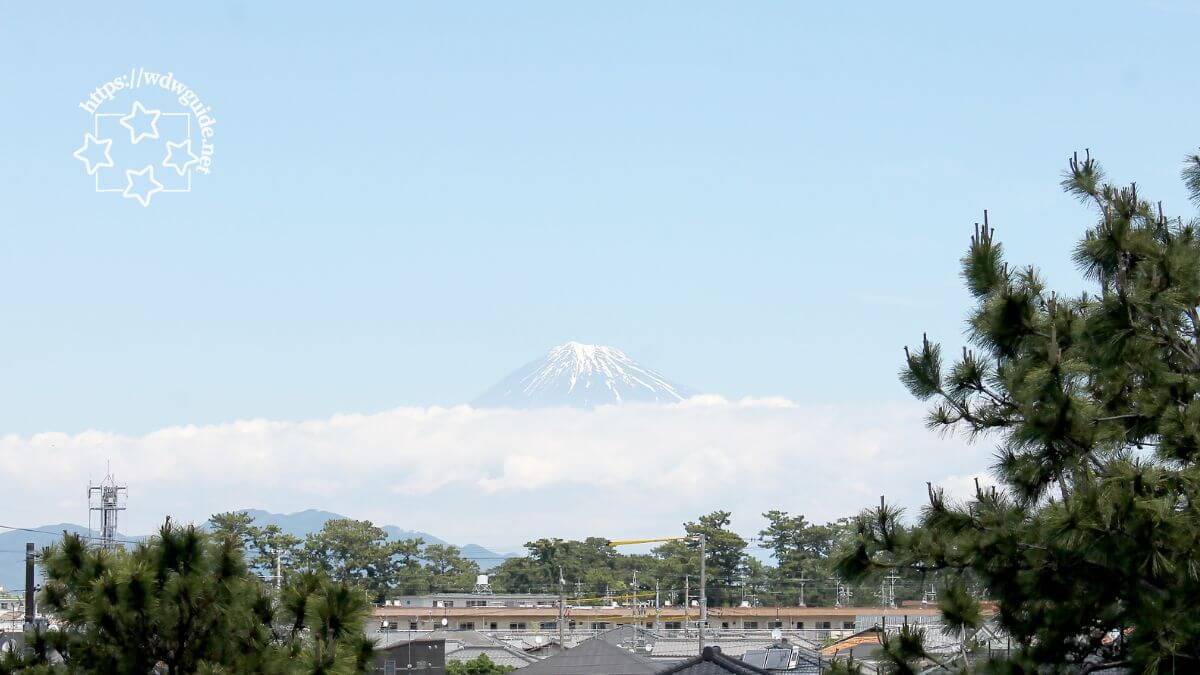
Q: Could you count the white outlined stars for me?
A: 4